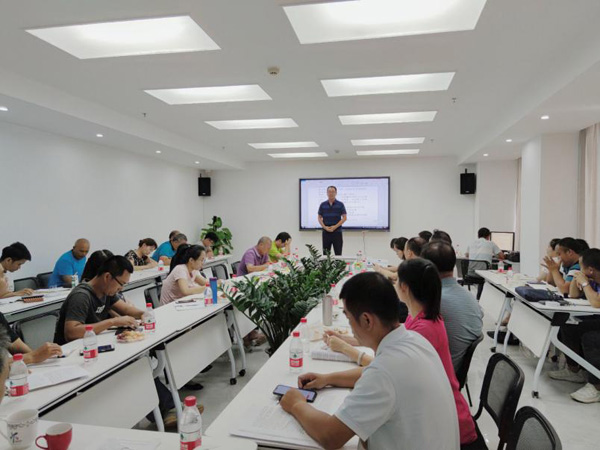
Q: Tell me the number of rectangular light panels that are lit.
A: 10